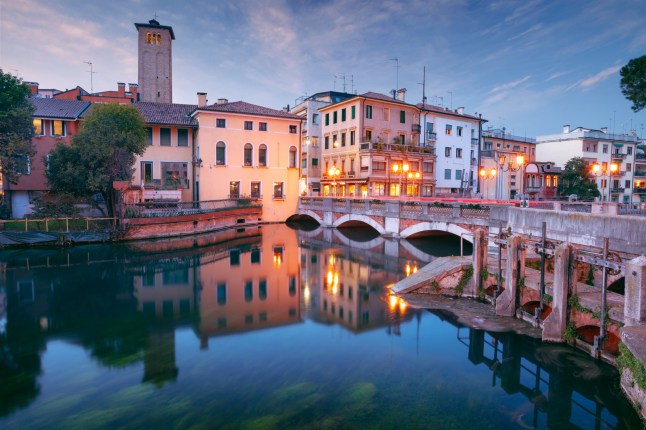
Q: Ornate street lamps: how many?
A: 6